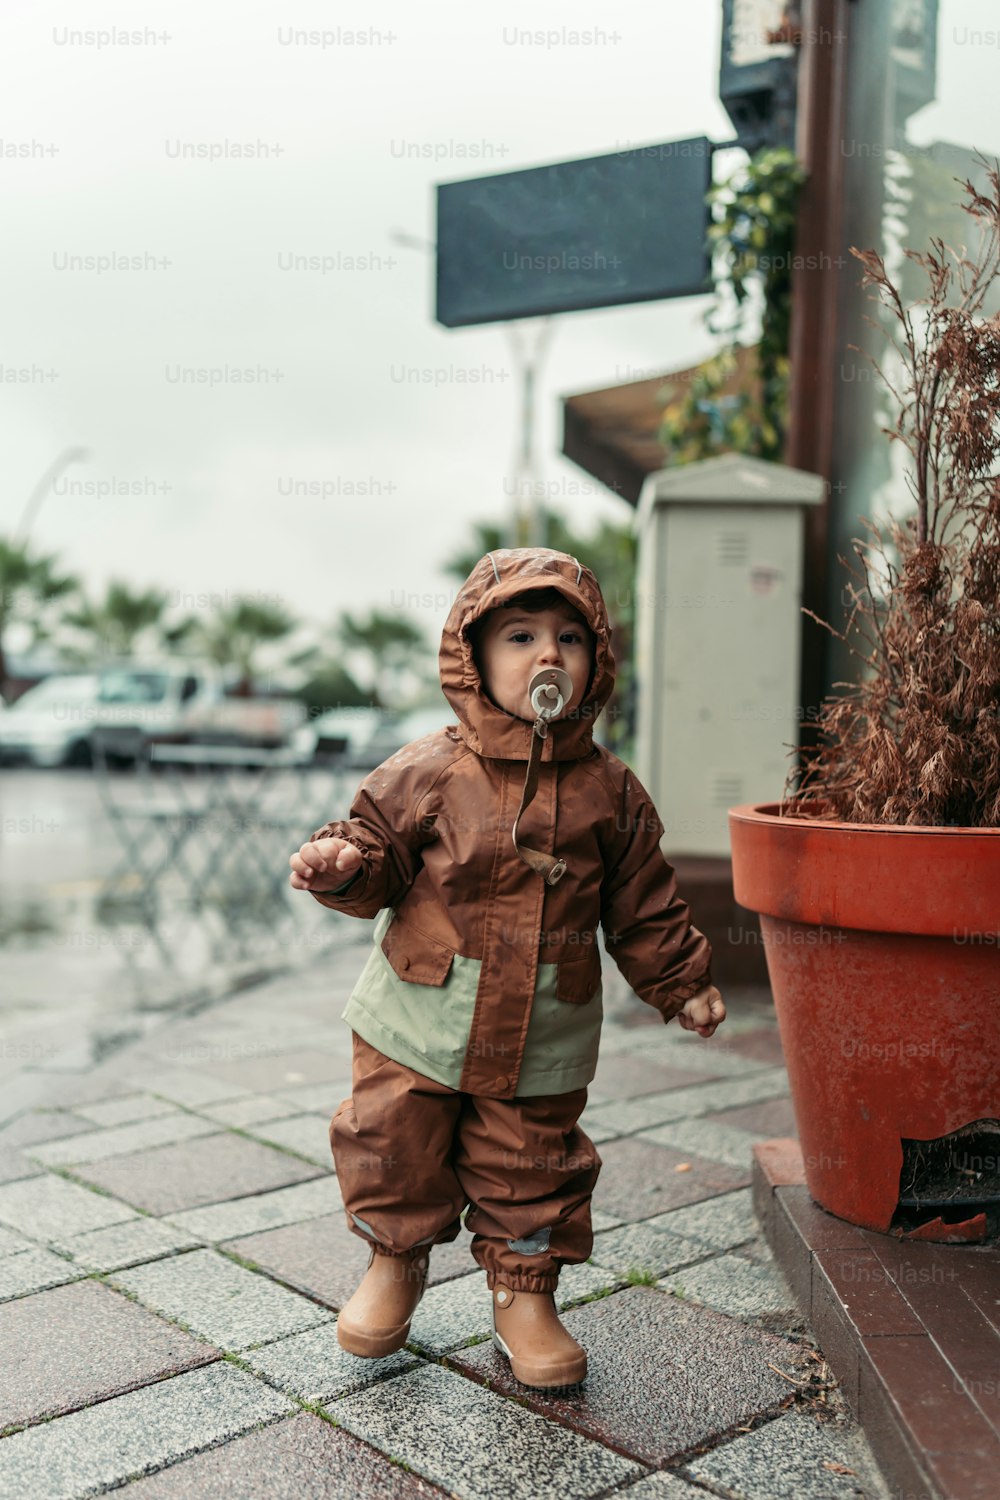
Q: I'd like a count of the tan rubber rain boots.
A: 2